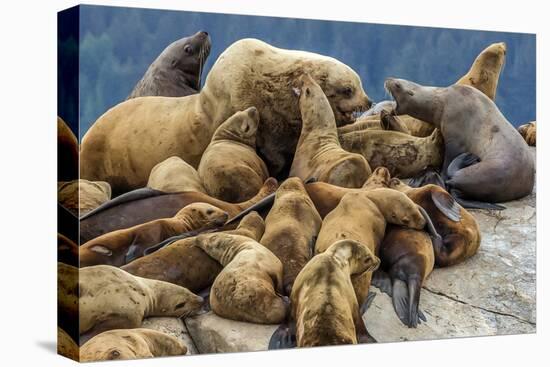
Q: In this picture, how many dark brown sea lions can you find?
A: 2